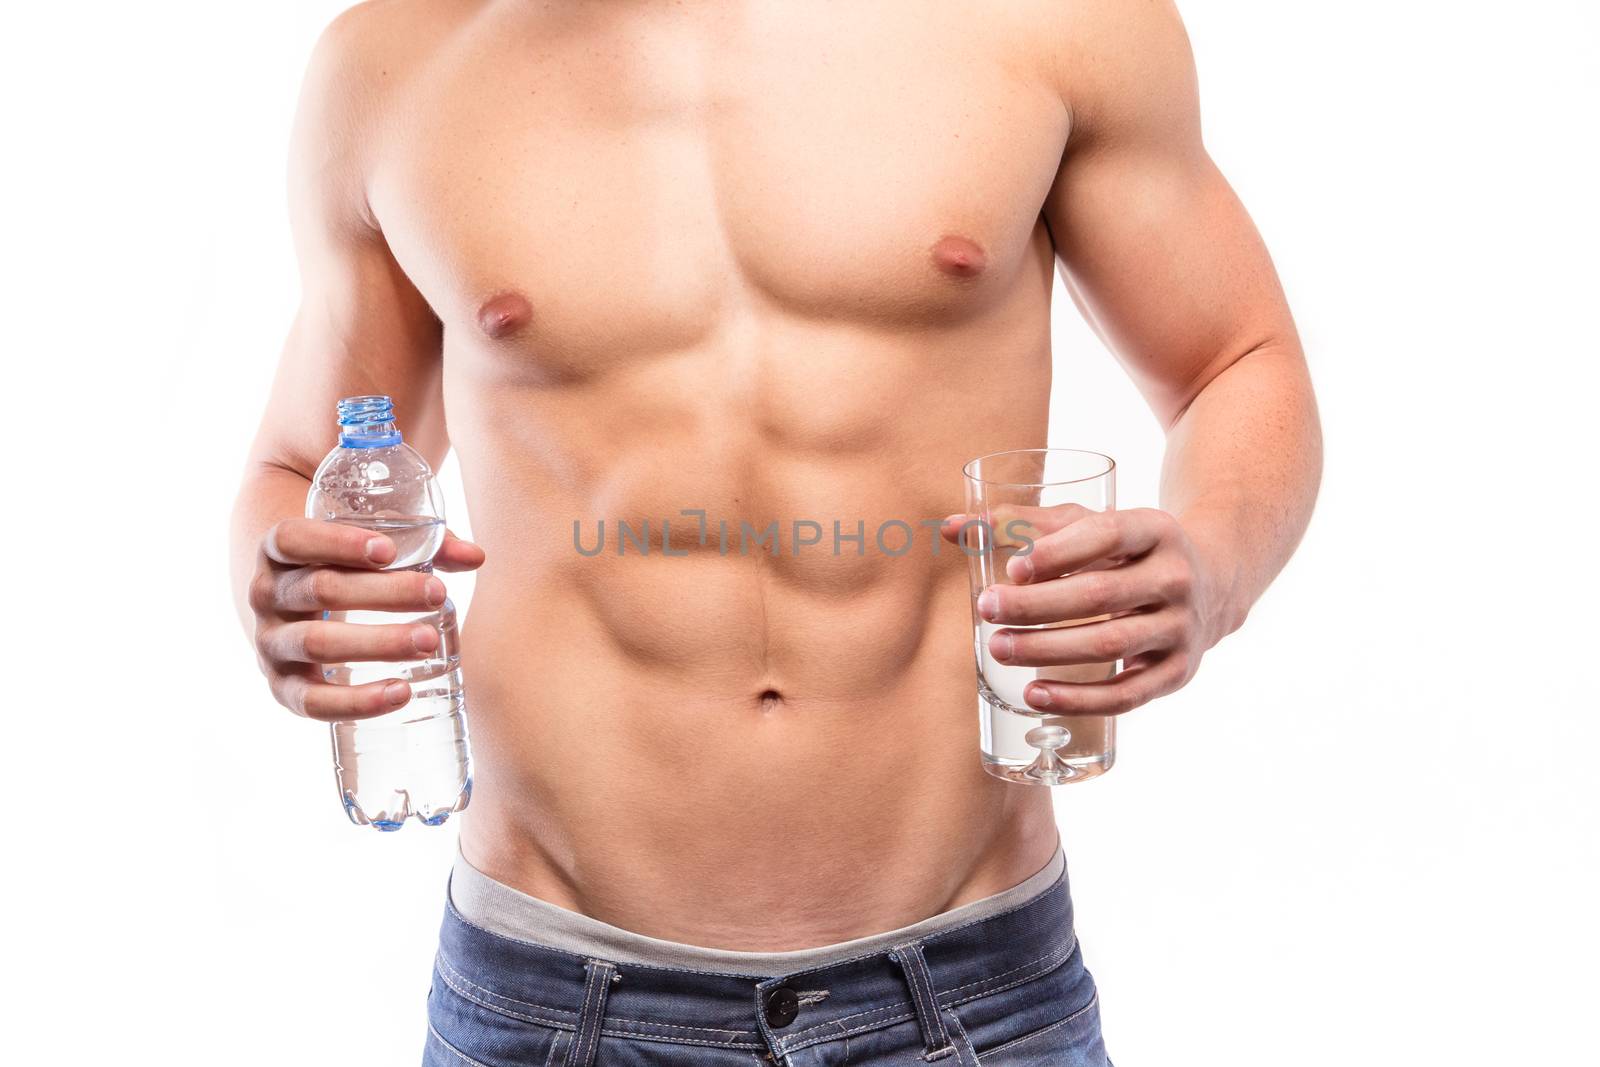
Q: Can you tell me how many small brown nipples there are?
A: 2